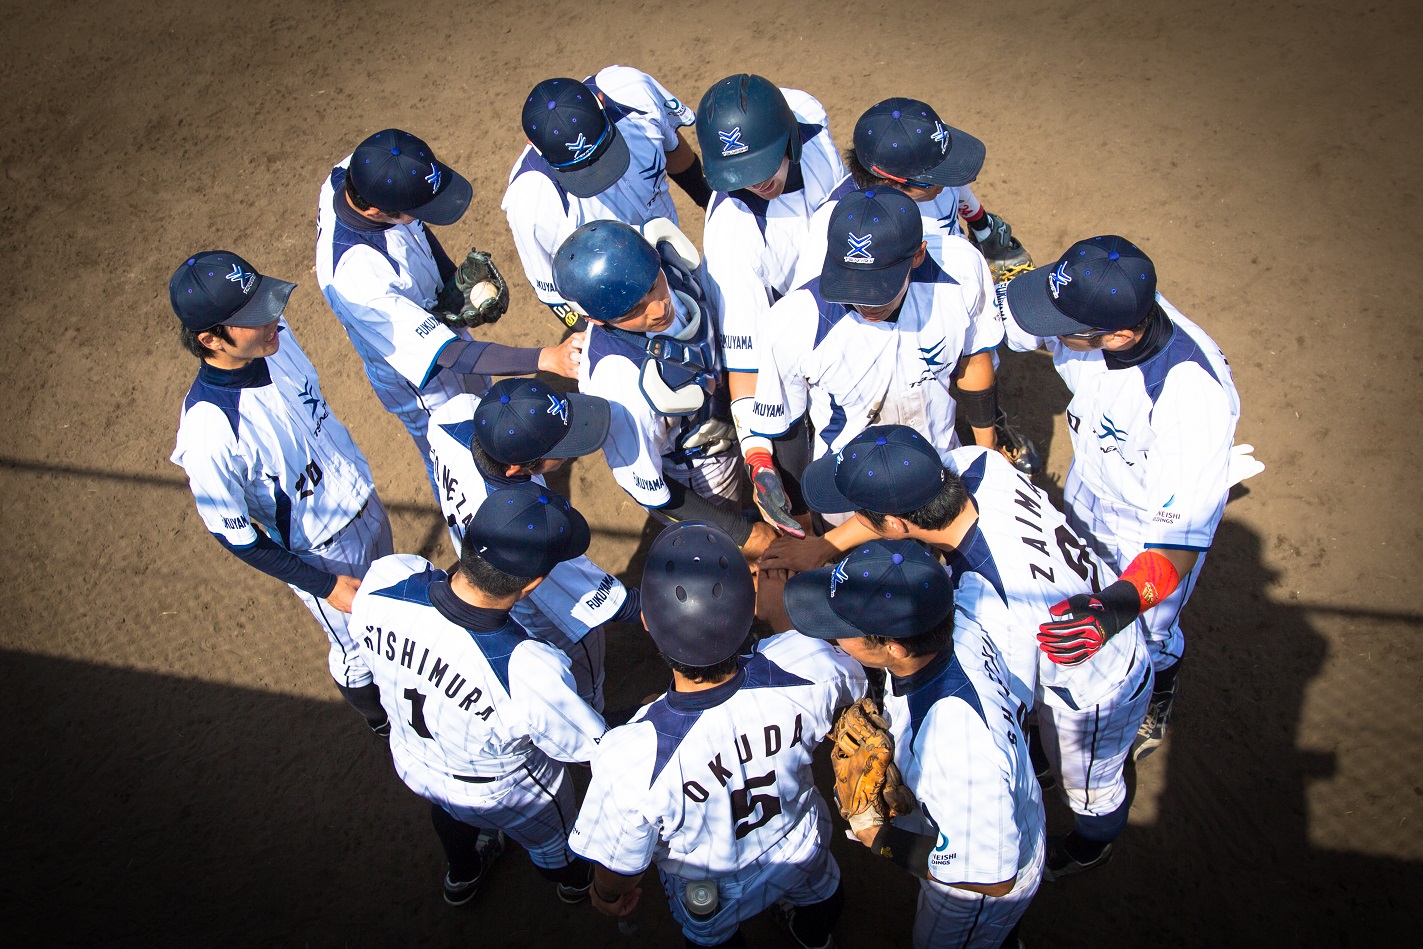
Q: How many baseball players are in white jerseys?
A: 13